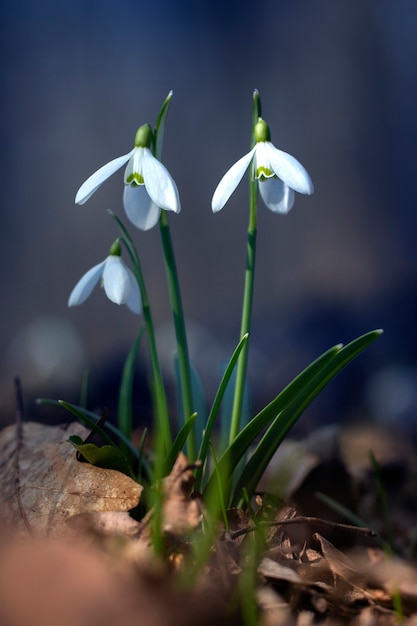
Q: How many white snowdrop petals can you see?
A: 9